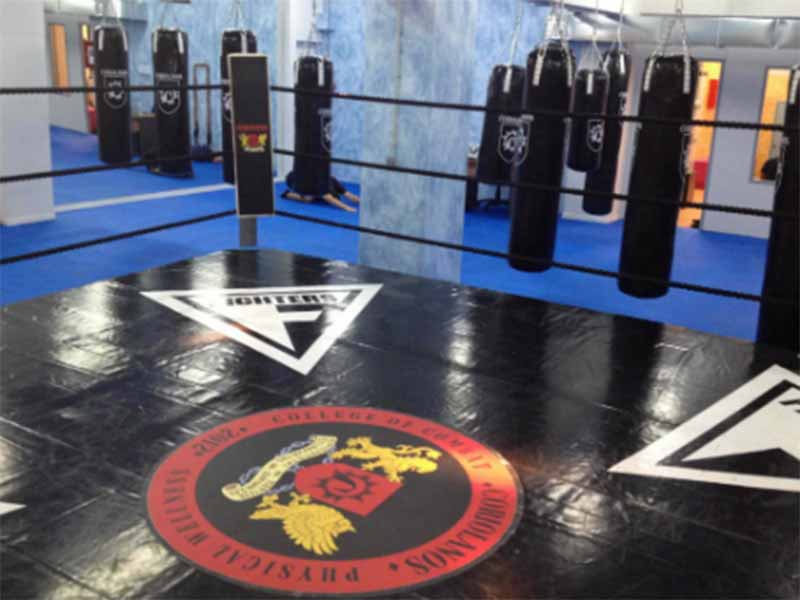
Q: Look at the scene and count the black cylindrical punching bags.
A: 10